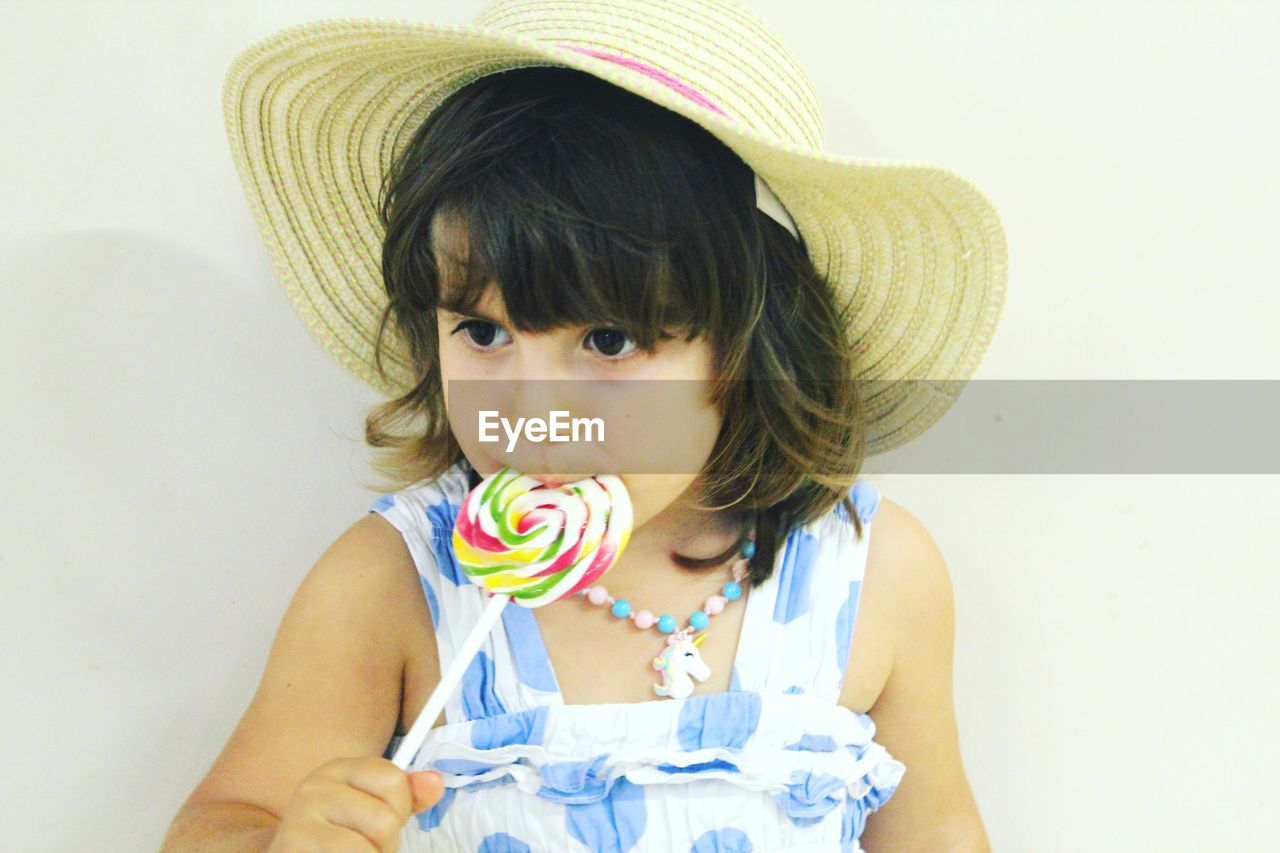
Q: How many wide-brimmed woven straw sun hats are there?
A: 1